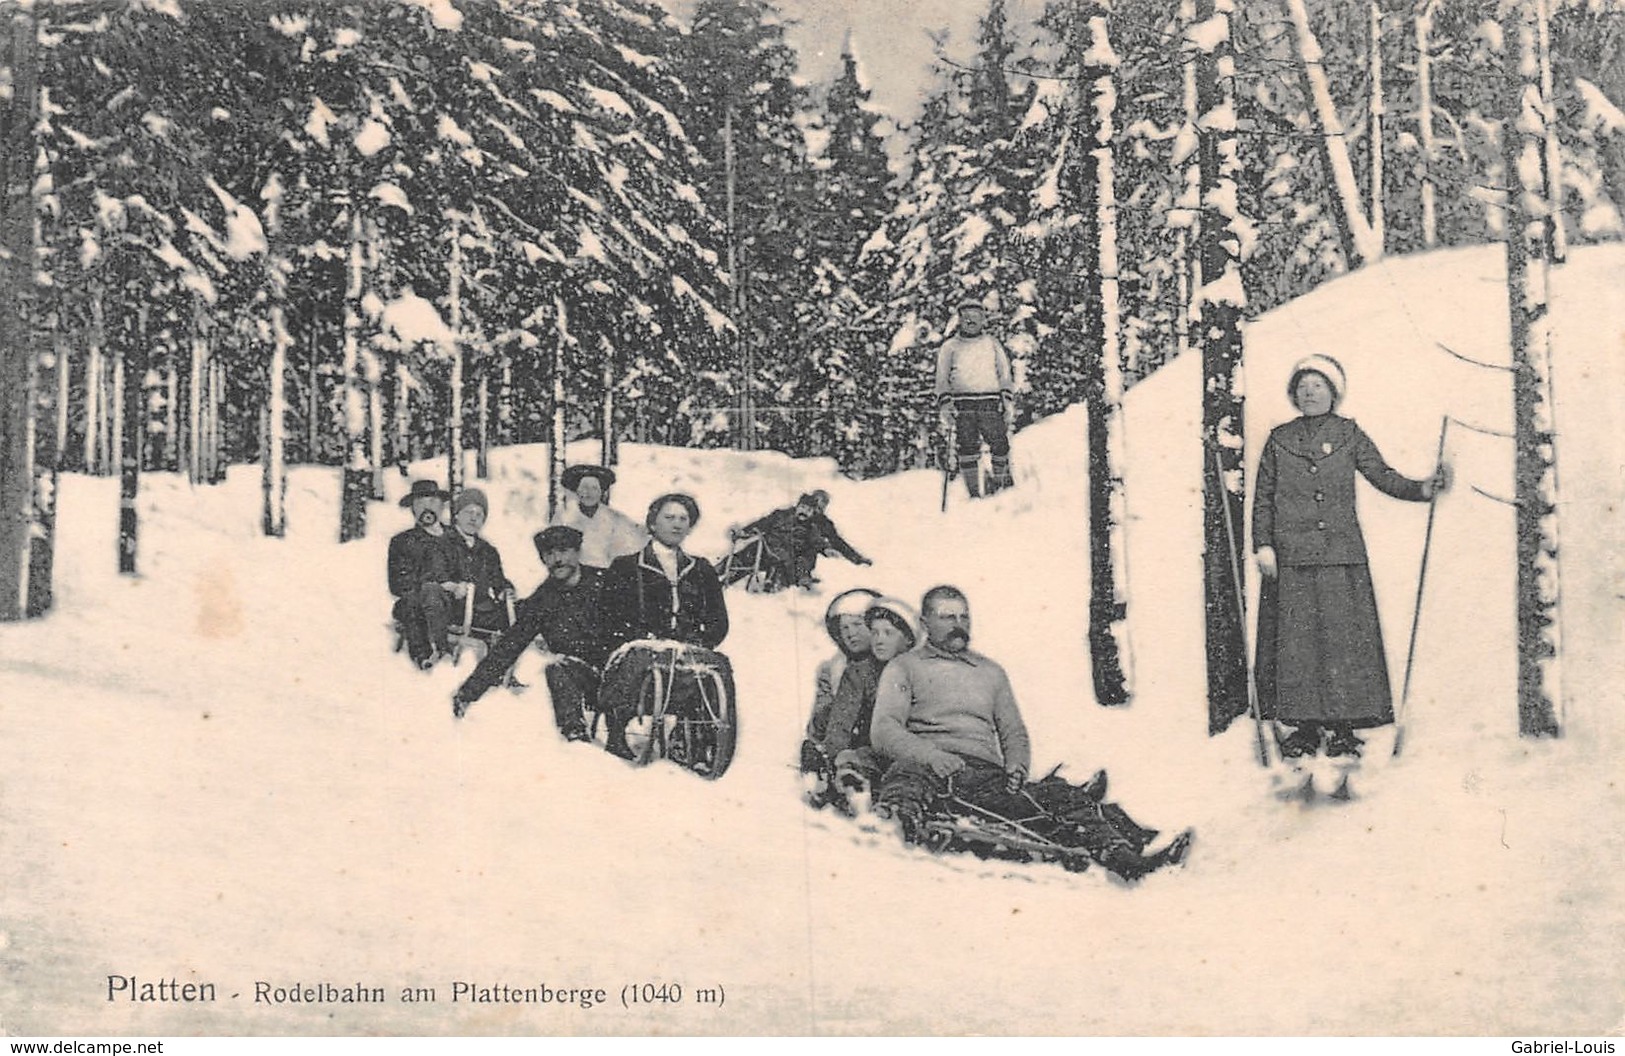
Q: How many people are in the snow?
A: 12